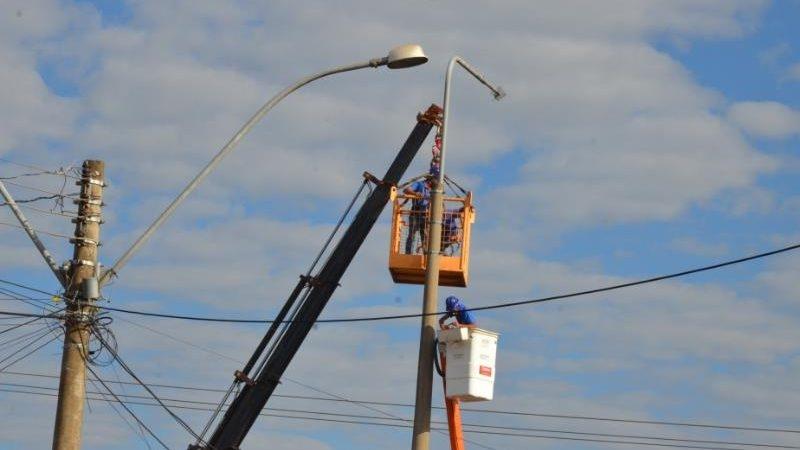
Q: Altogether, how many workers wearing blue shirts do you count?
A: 3